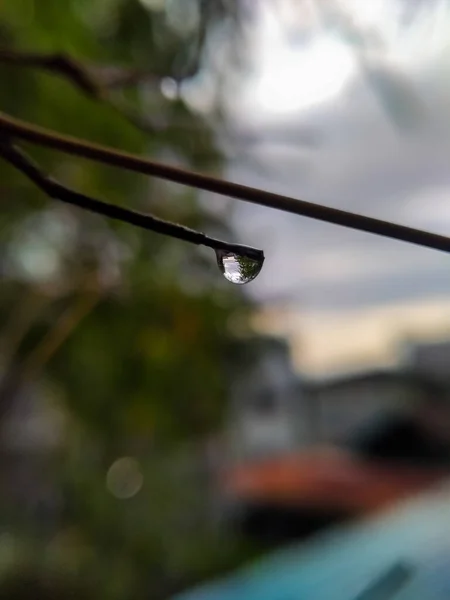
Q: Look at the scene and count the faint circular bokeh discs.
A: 1